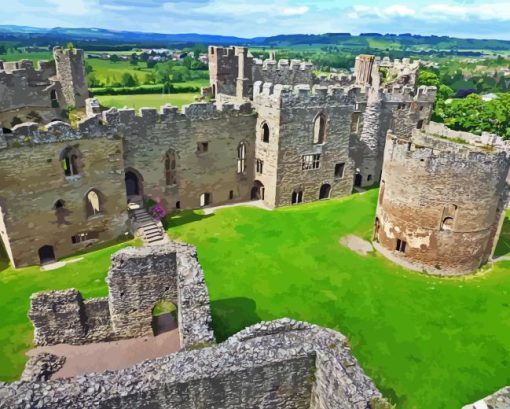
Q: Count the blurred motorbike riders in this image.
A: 0